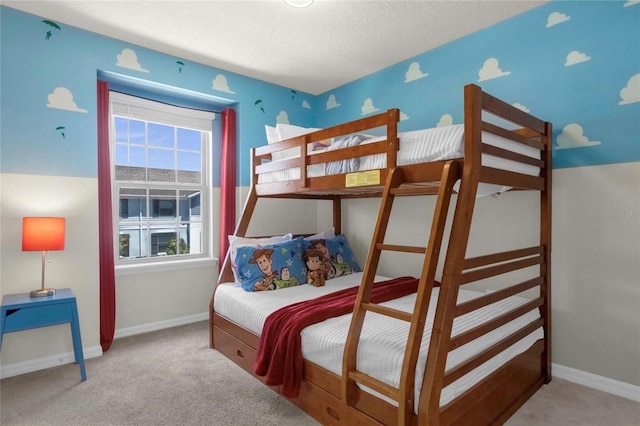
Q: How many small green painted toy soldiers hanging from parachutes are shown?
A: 5